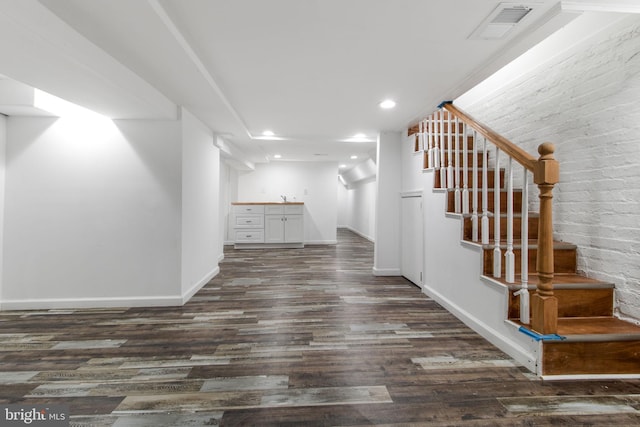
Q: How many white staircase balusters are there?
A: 13